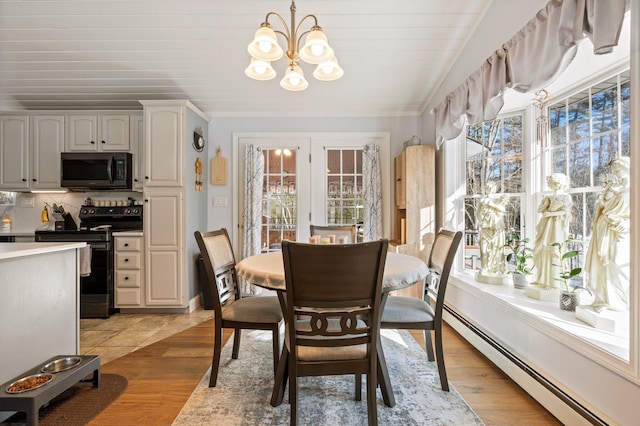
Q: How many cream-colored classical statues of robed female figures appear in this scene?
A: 3